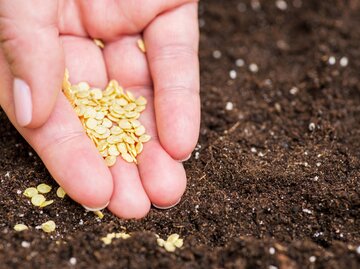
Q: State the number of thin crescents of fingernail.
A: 3